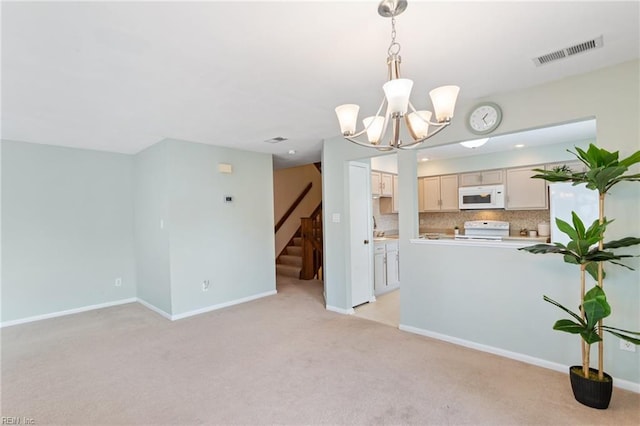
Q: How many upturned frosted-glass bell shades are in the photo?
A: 5